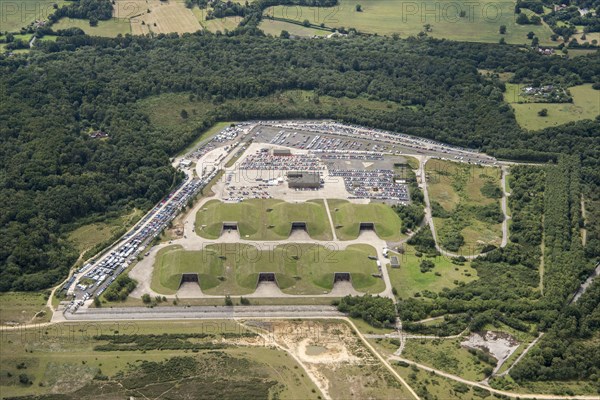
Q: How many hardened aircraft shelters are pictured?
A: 6